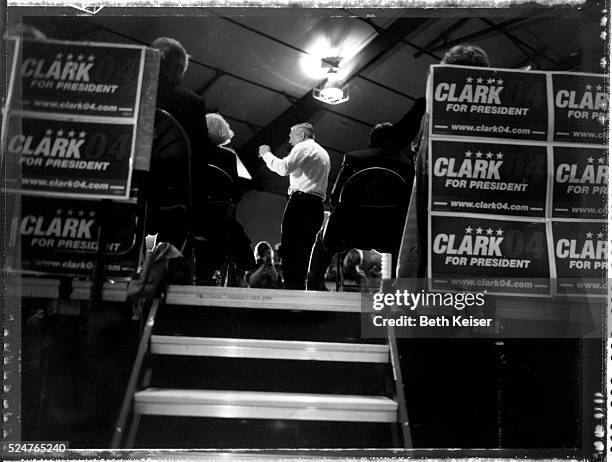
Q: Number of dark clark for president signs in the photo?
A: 9